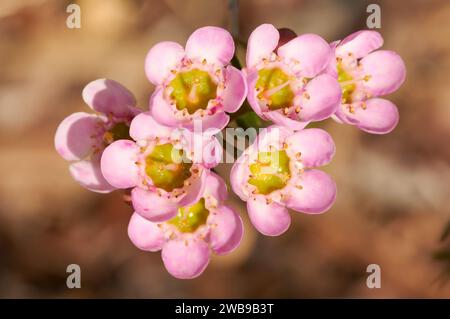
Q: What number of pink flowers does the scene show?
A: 7